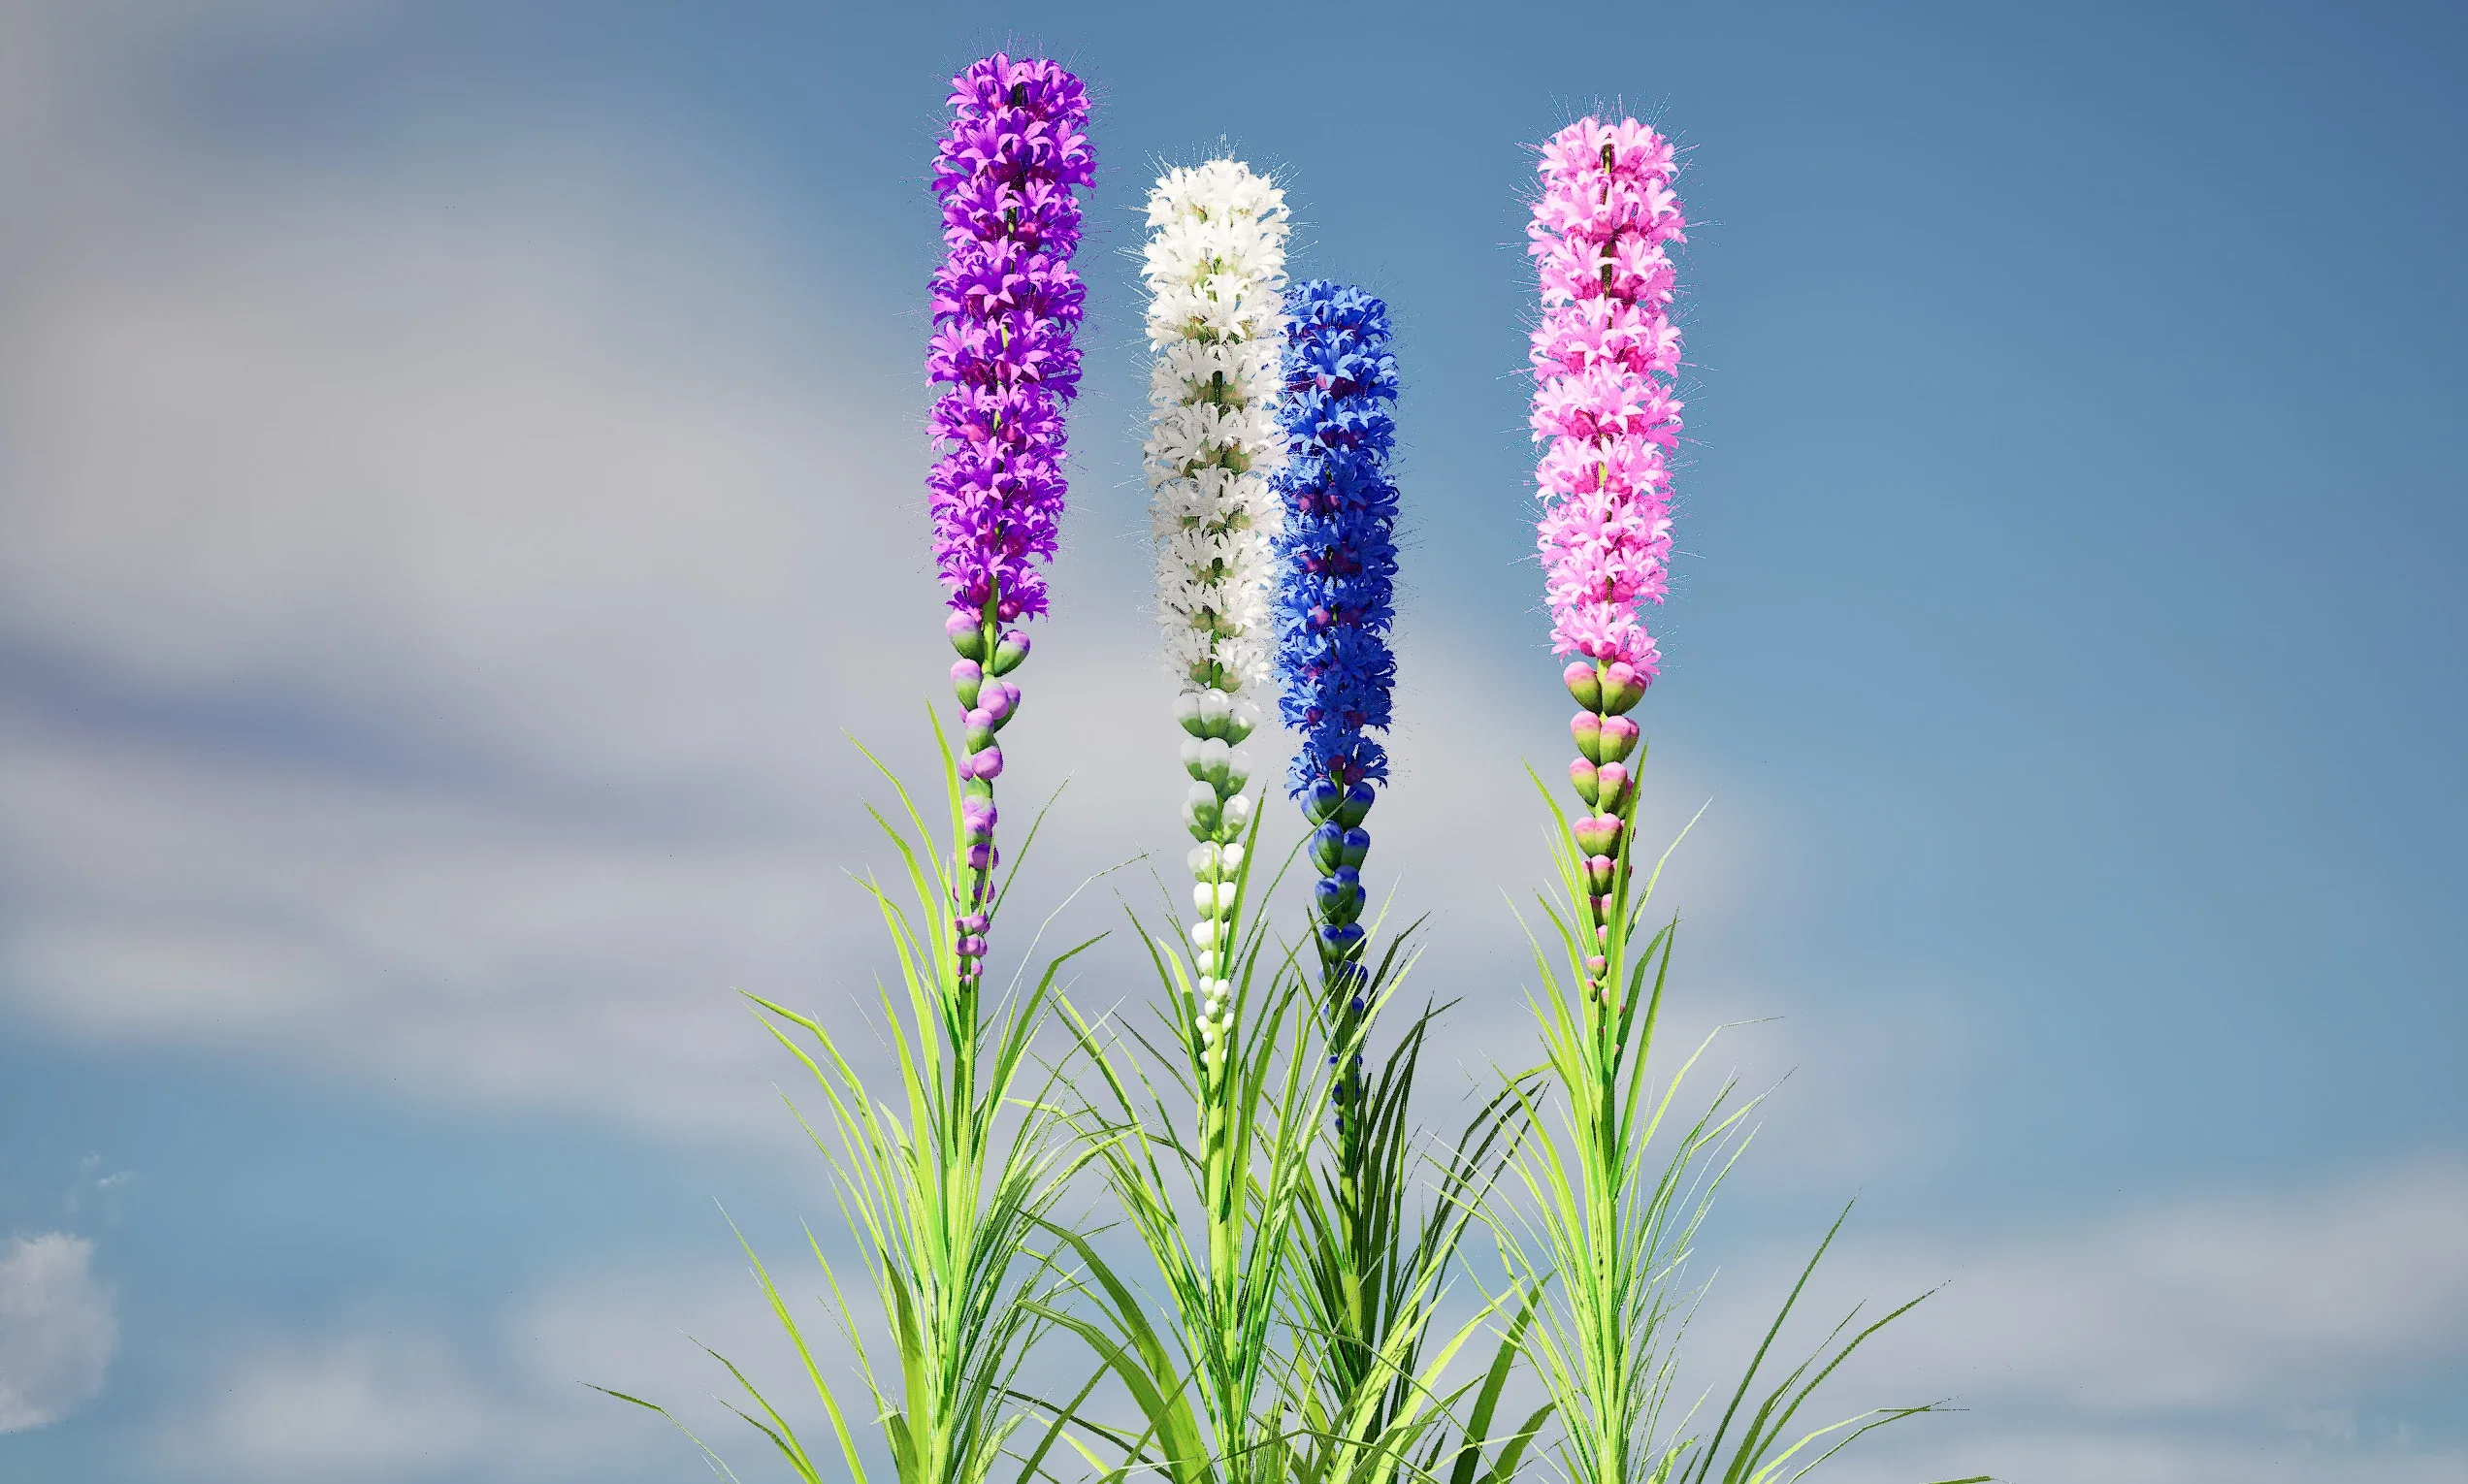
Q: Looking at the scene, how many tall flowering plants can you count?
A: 4